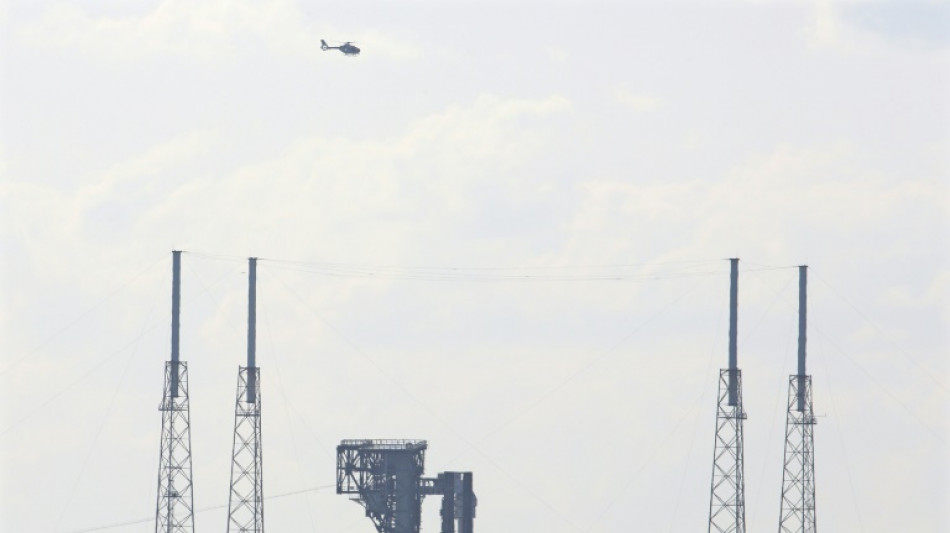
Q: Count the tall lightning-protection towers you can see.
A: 4